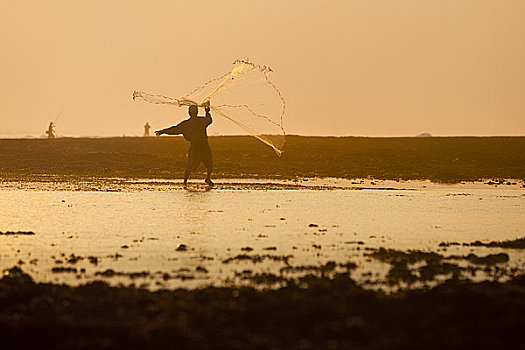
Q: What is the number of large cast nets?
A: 1